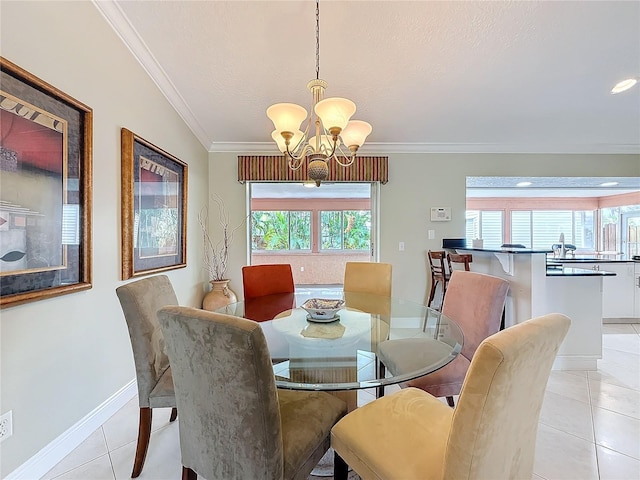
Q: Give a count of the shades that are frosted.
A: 5